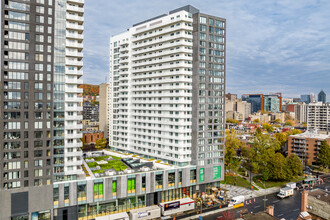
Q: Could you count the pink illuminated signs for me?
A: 0